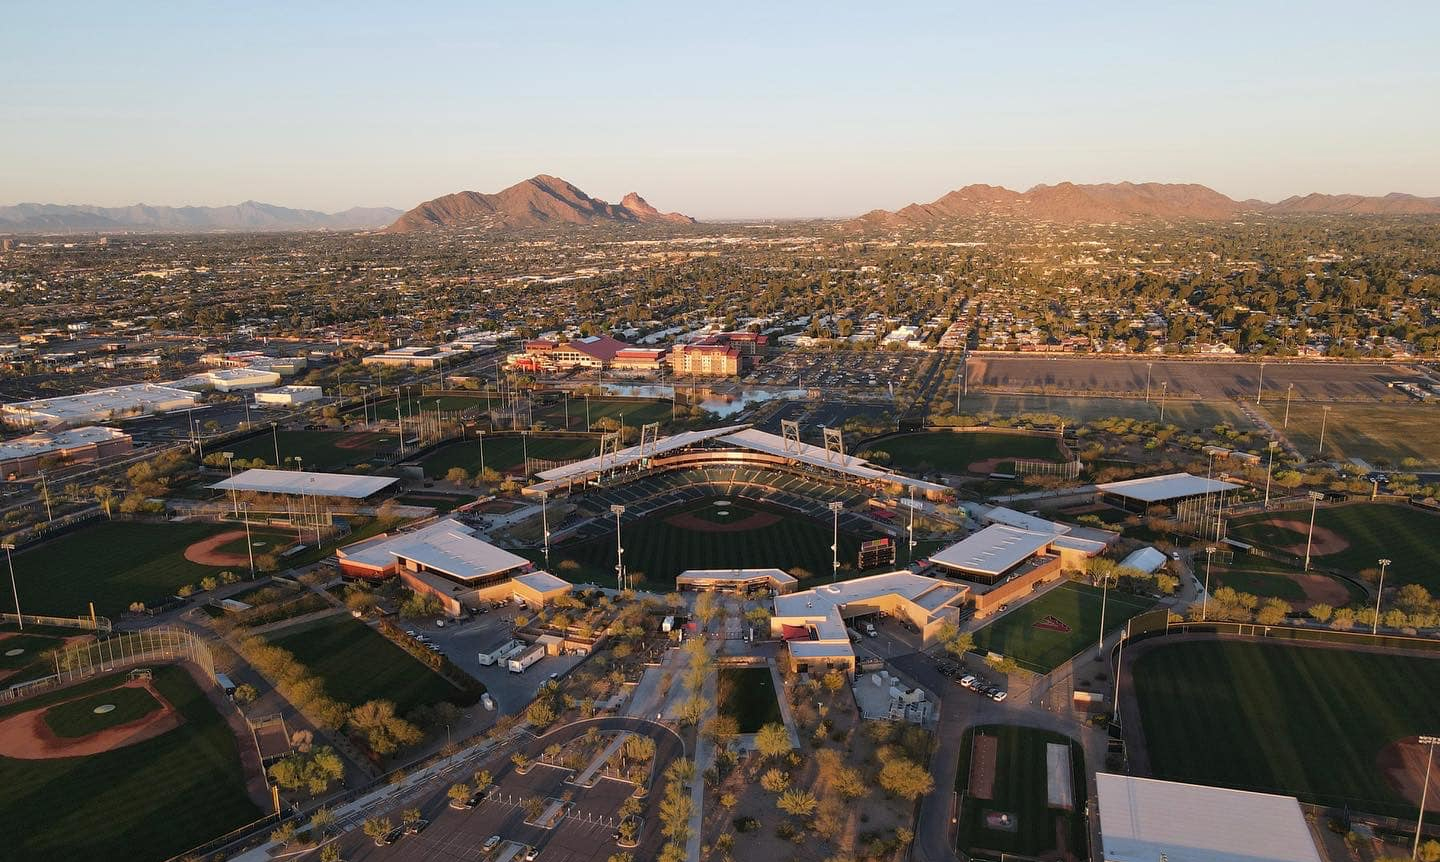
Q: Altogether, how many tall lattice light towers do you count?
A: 4